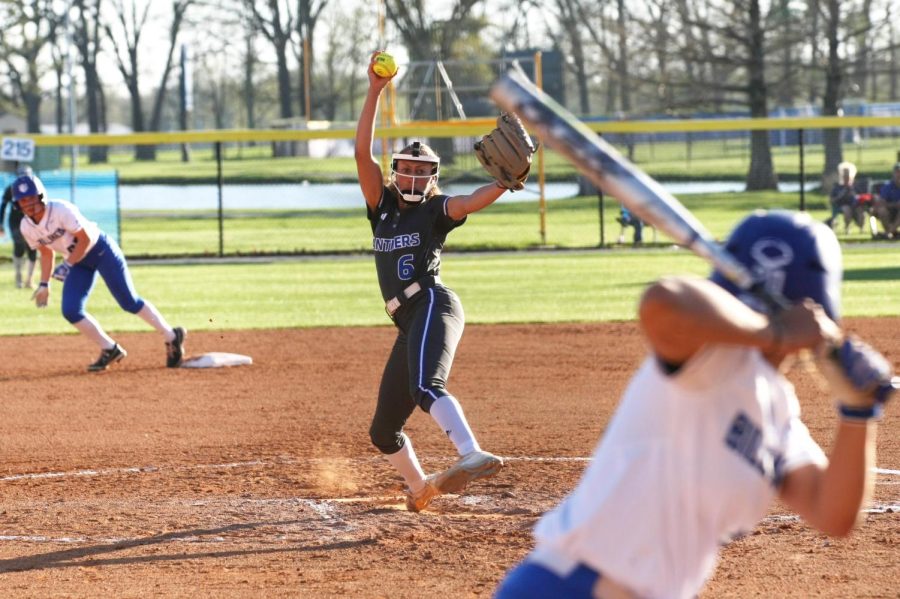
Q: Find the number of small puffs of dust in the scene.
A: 1